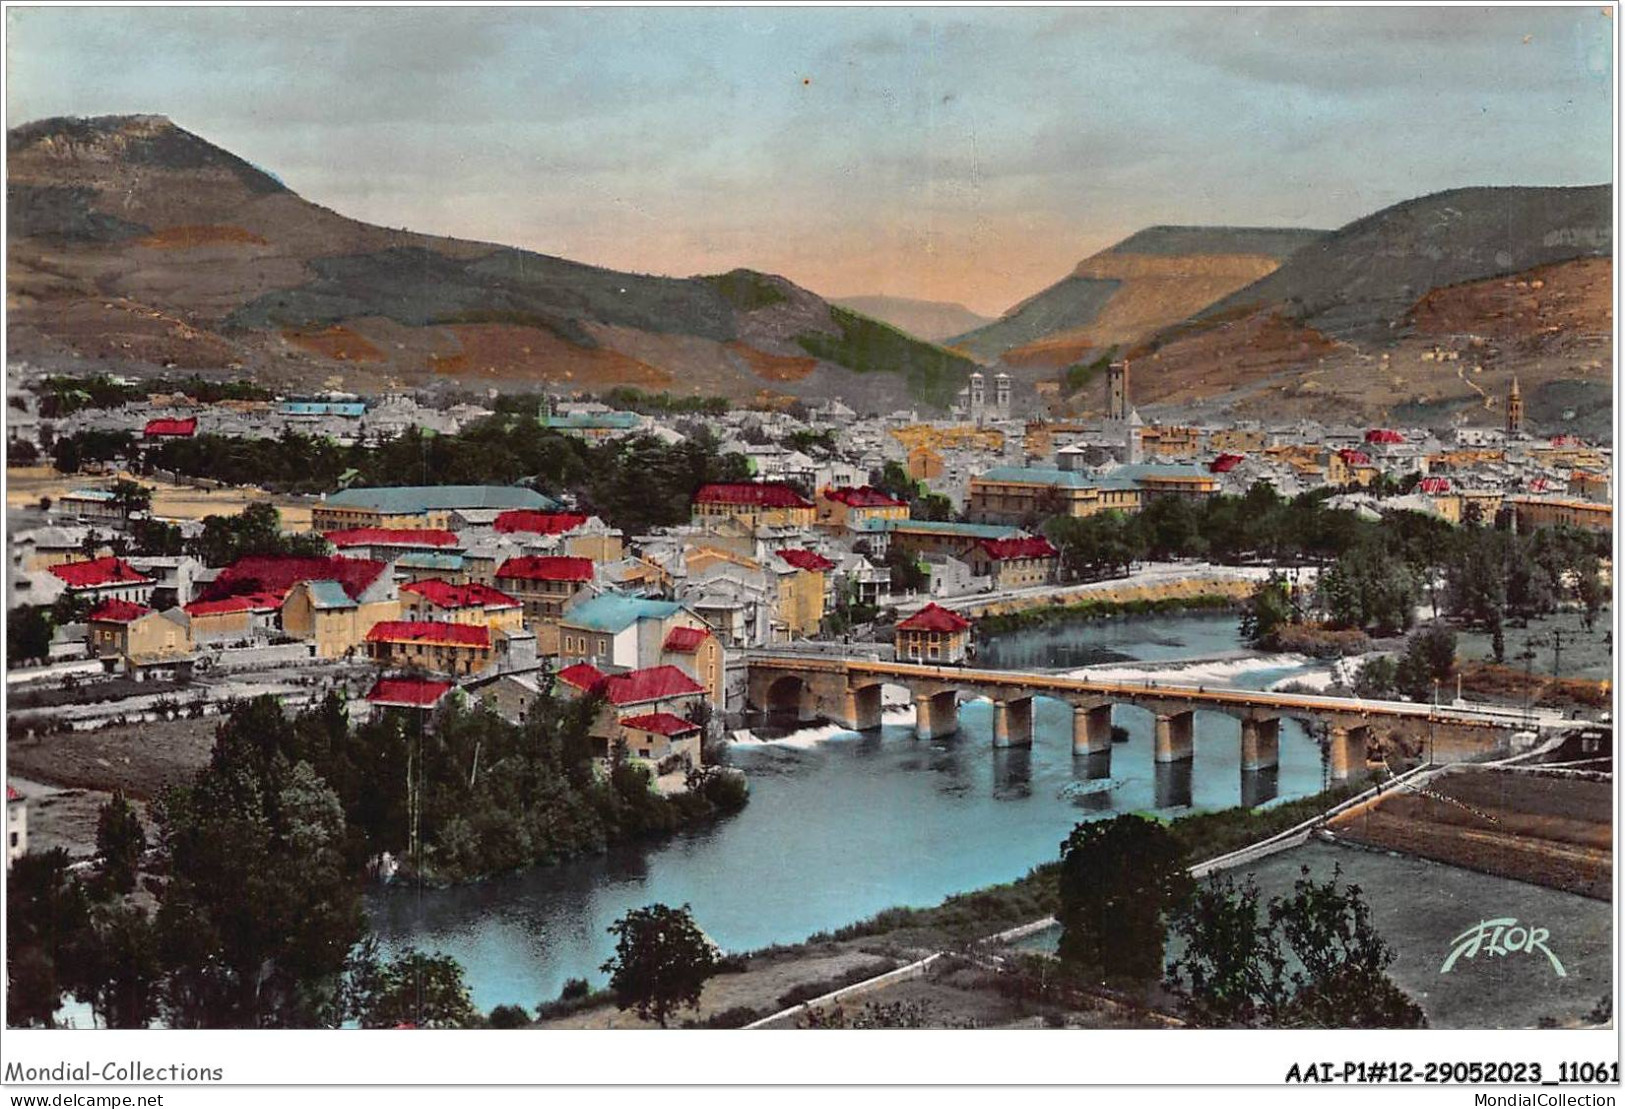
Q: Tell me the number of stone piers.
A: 7